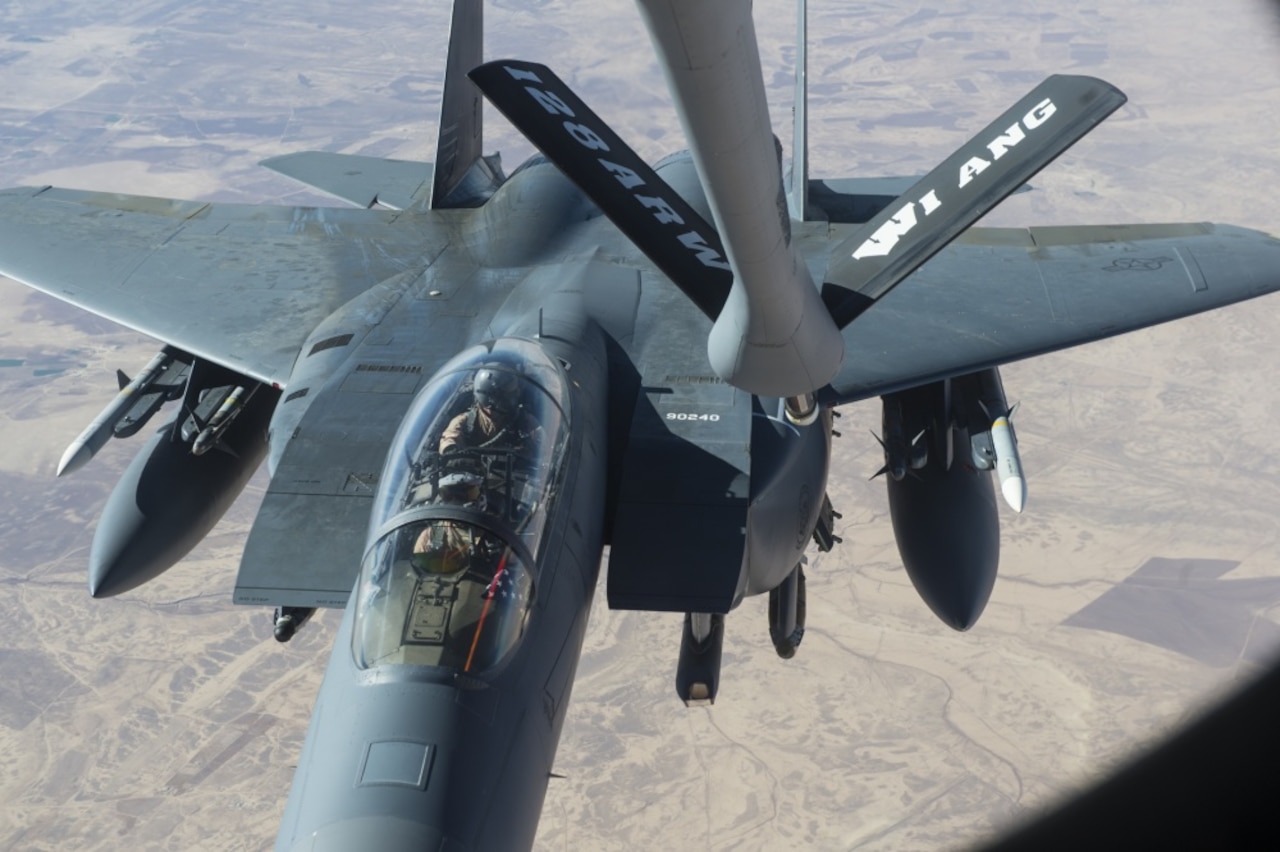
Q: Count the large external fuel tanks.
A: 2